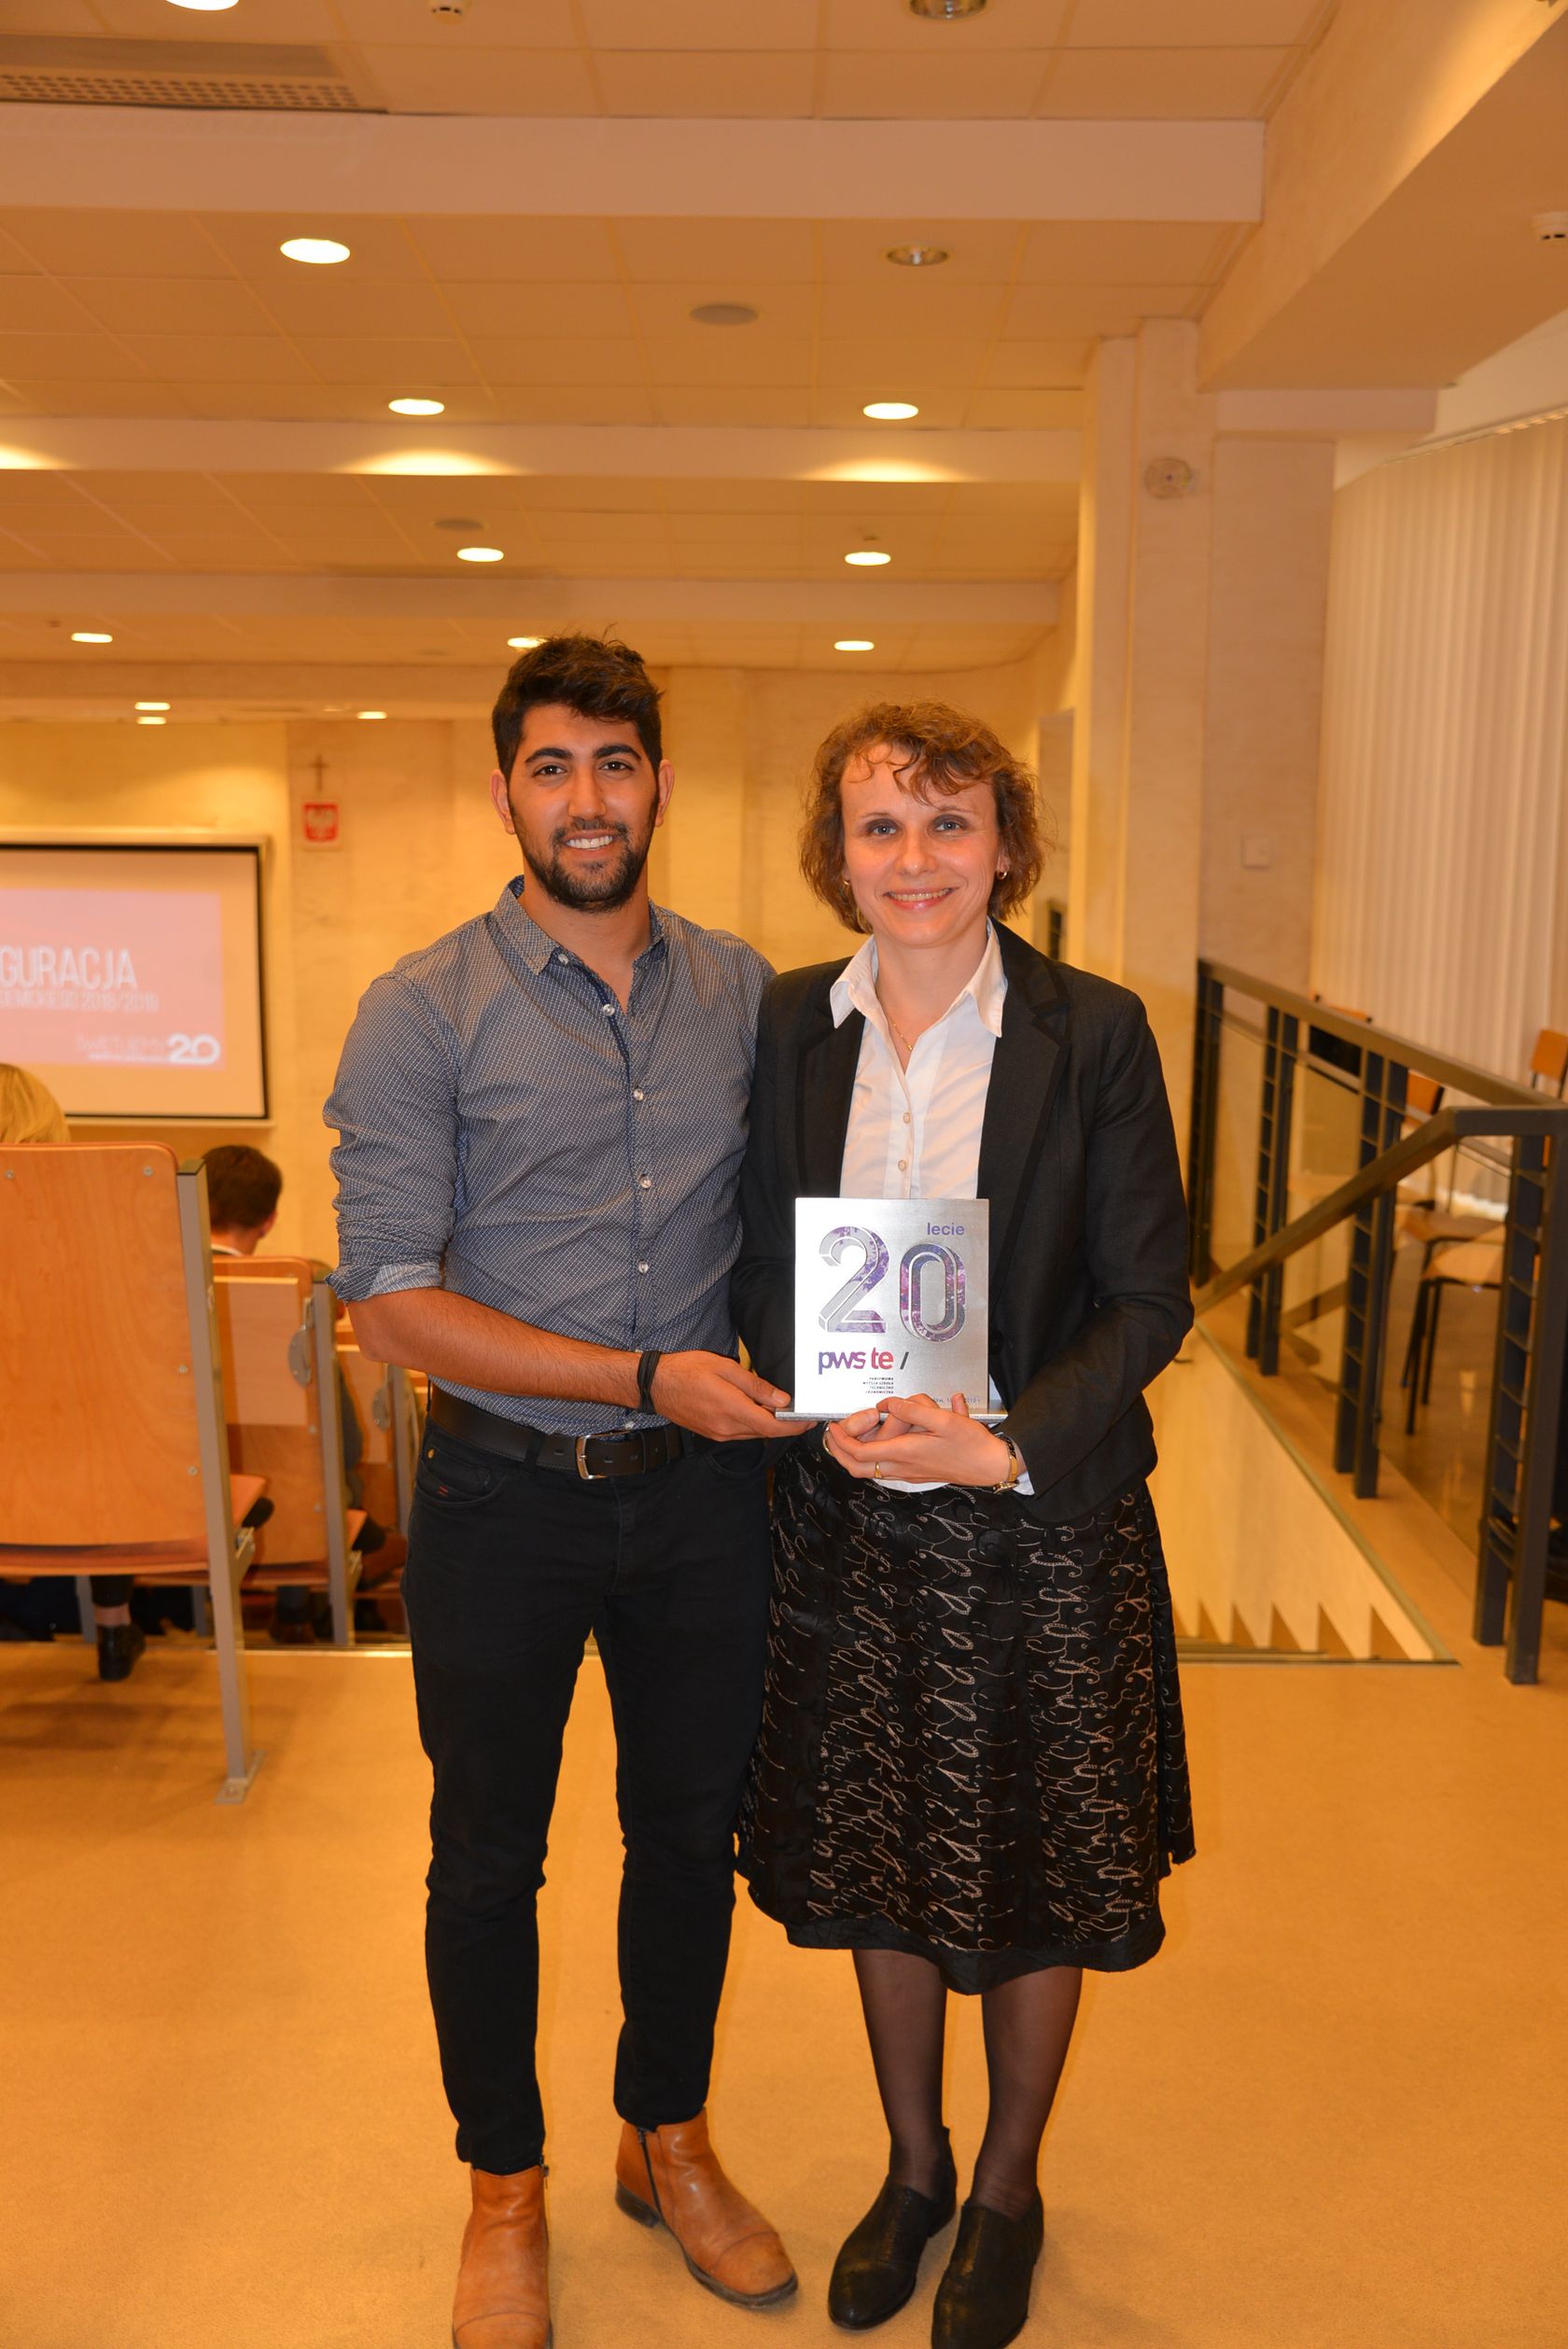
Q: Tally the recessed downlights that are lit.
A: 12